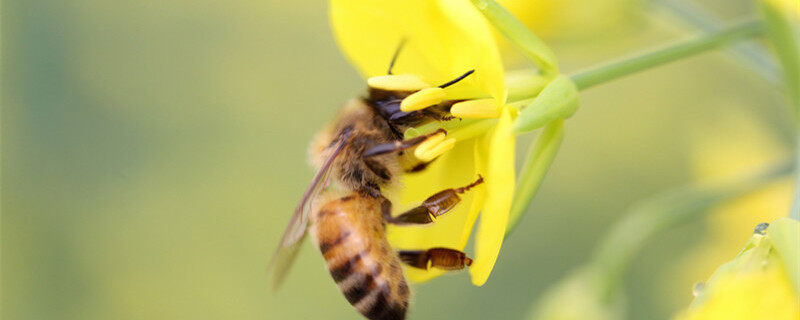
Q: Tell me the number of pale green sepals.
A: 3